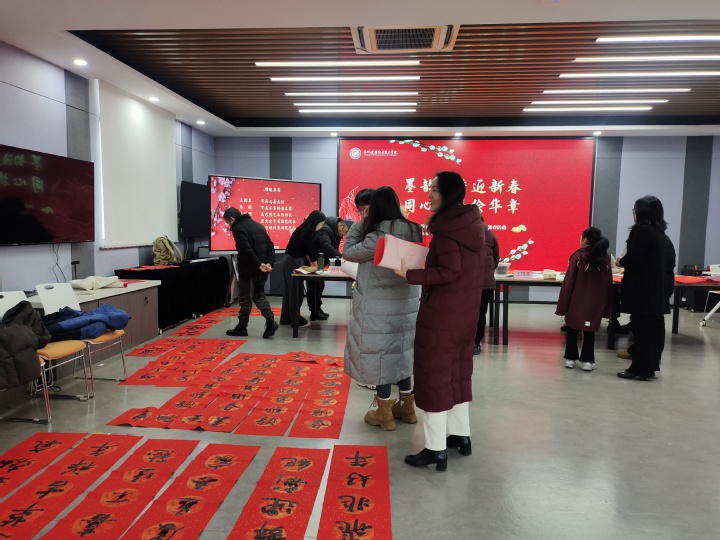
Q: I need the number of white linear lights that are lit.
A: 11